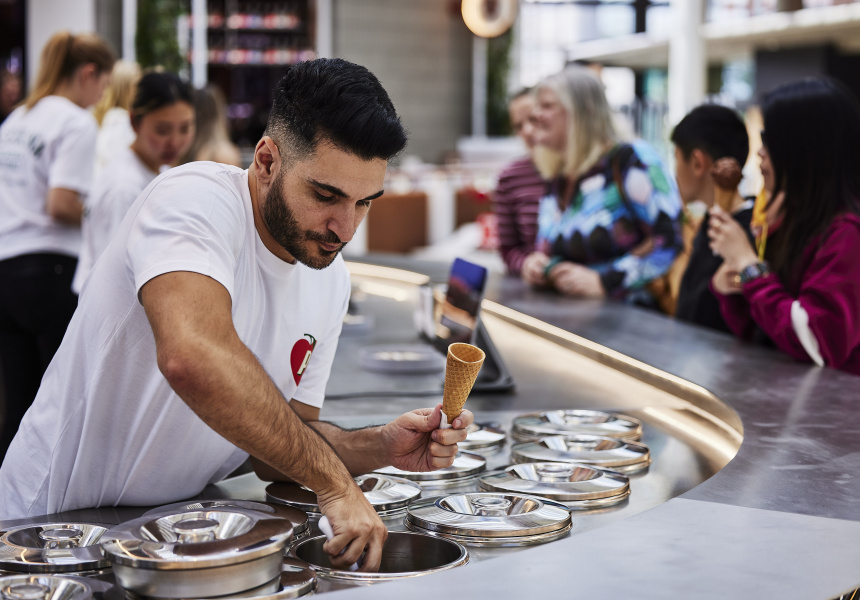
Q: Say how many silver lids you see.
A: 12